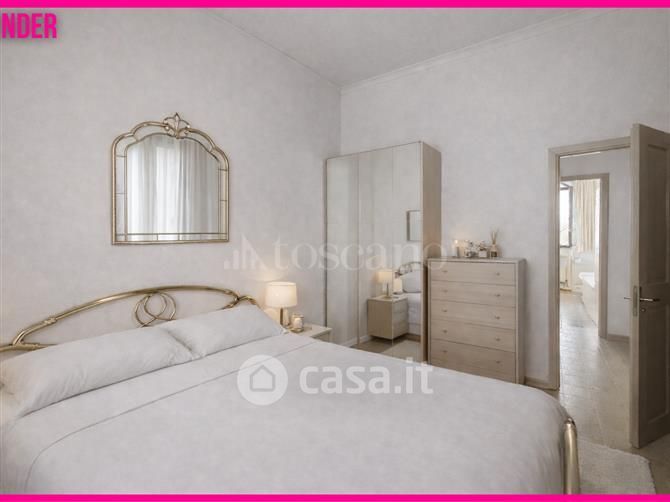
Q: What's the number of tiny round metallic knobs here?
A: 10